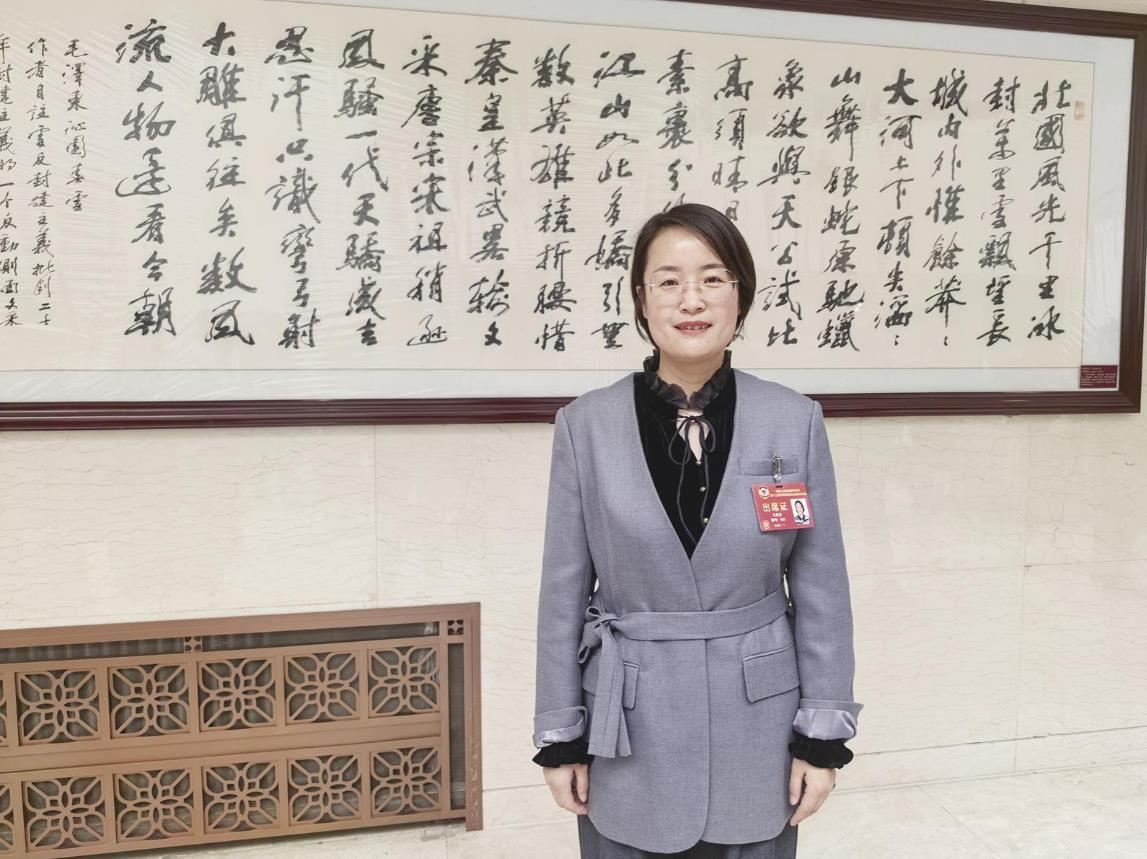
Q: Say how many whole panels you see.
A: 10